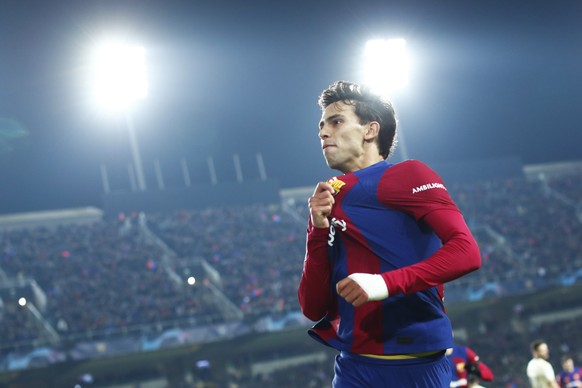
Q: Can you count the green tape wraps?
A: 0